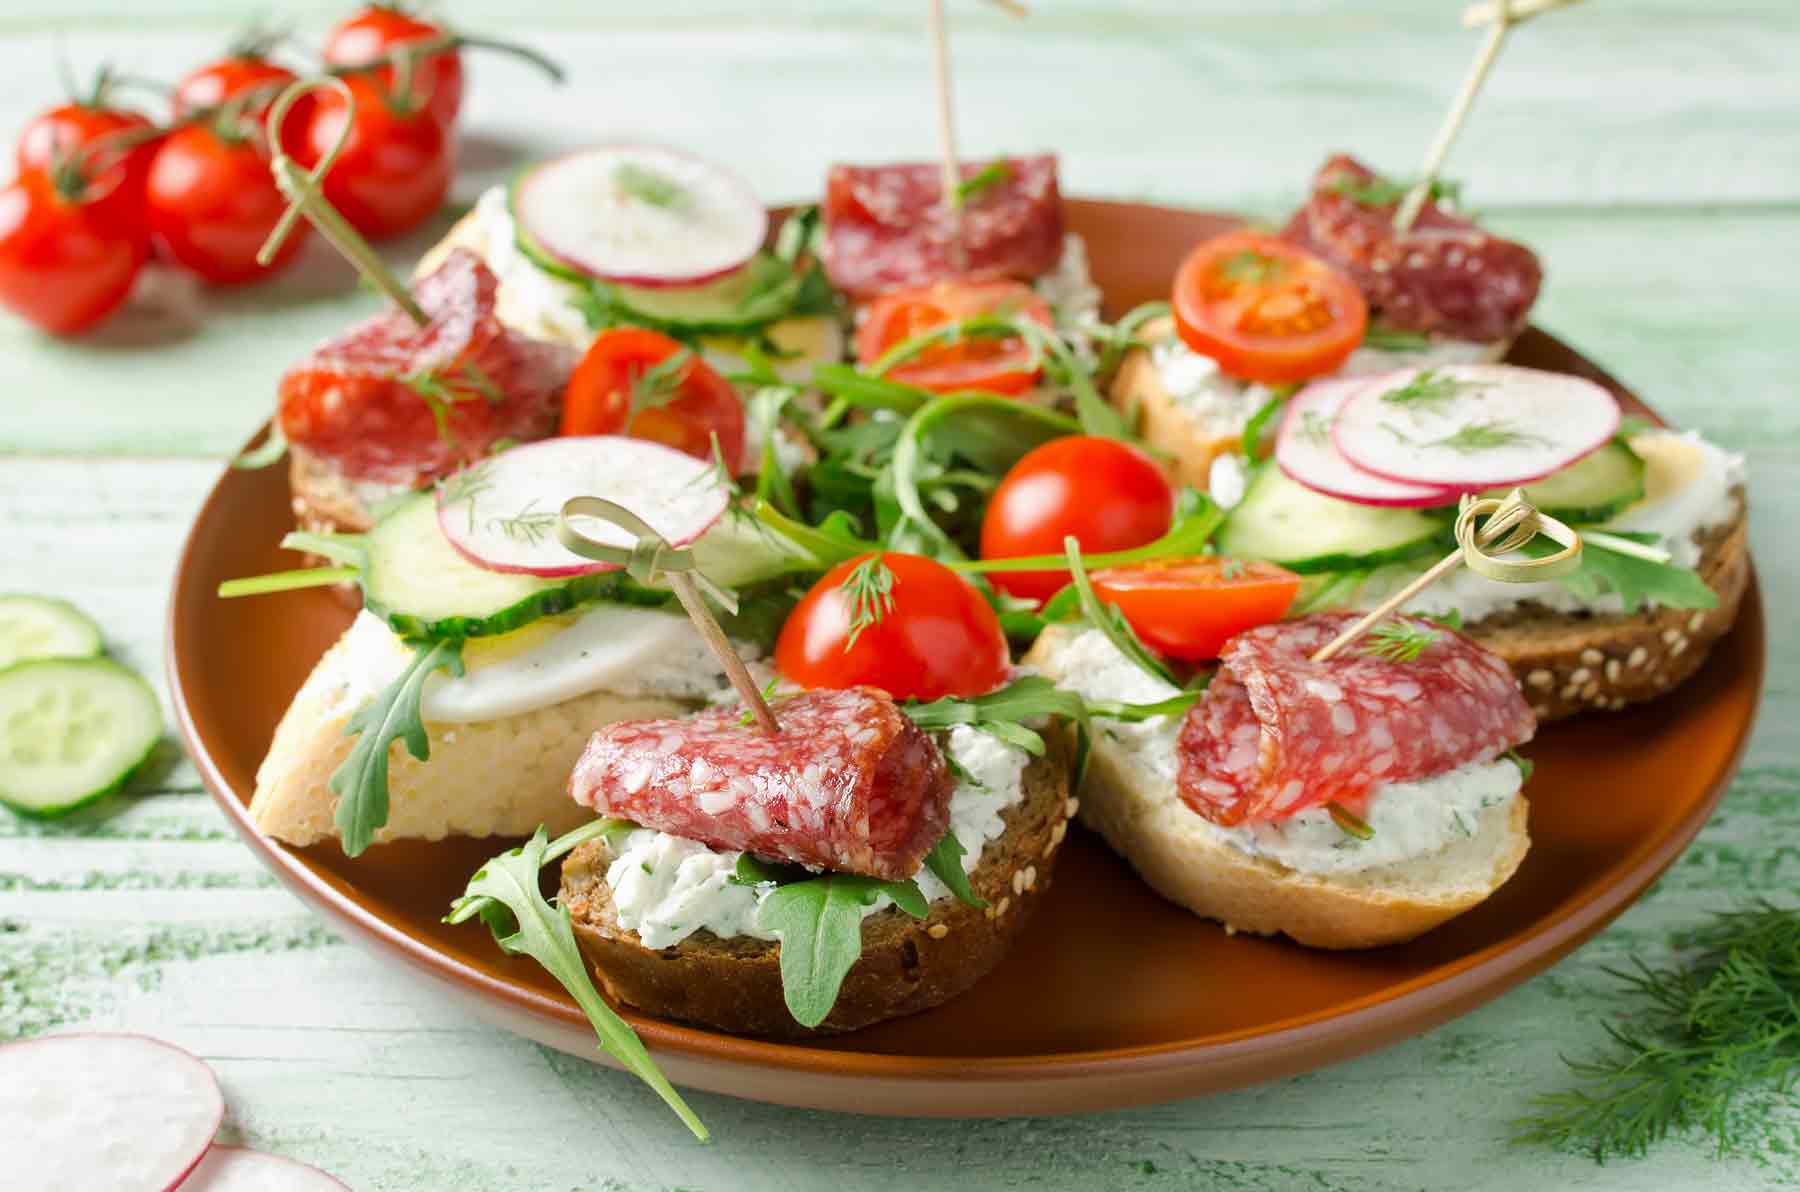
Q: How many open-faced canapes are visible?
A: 8